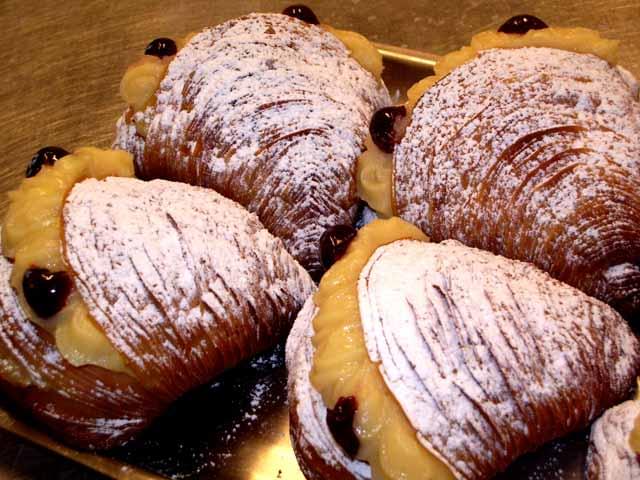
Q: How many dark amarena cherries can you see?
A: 8